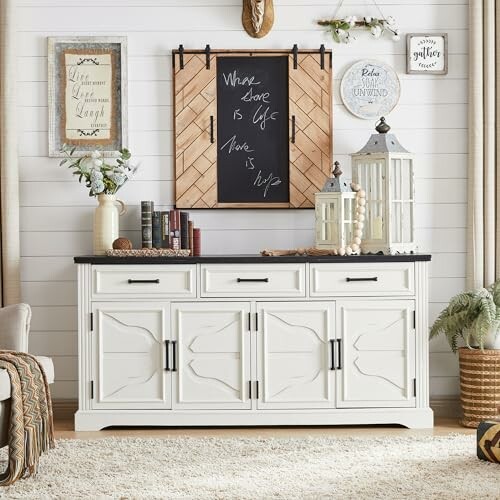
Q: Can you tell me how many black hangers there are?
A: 4